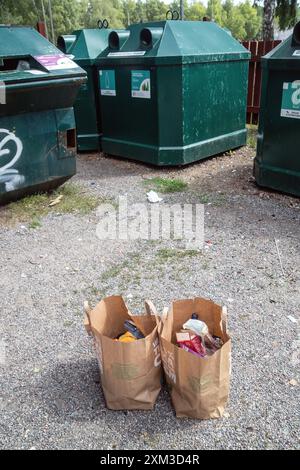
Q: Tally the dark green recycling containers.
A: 4